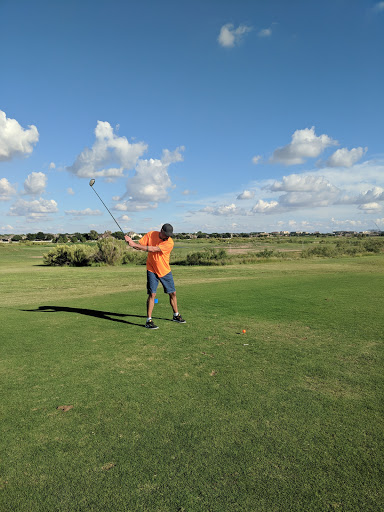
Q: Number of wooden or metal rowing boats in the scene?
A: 0